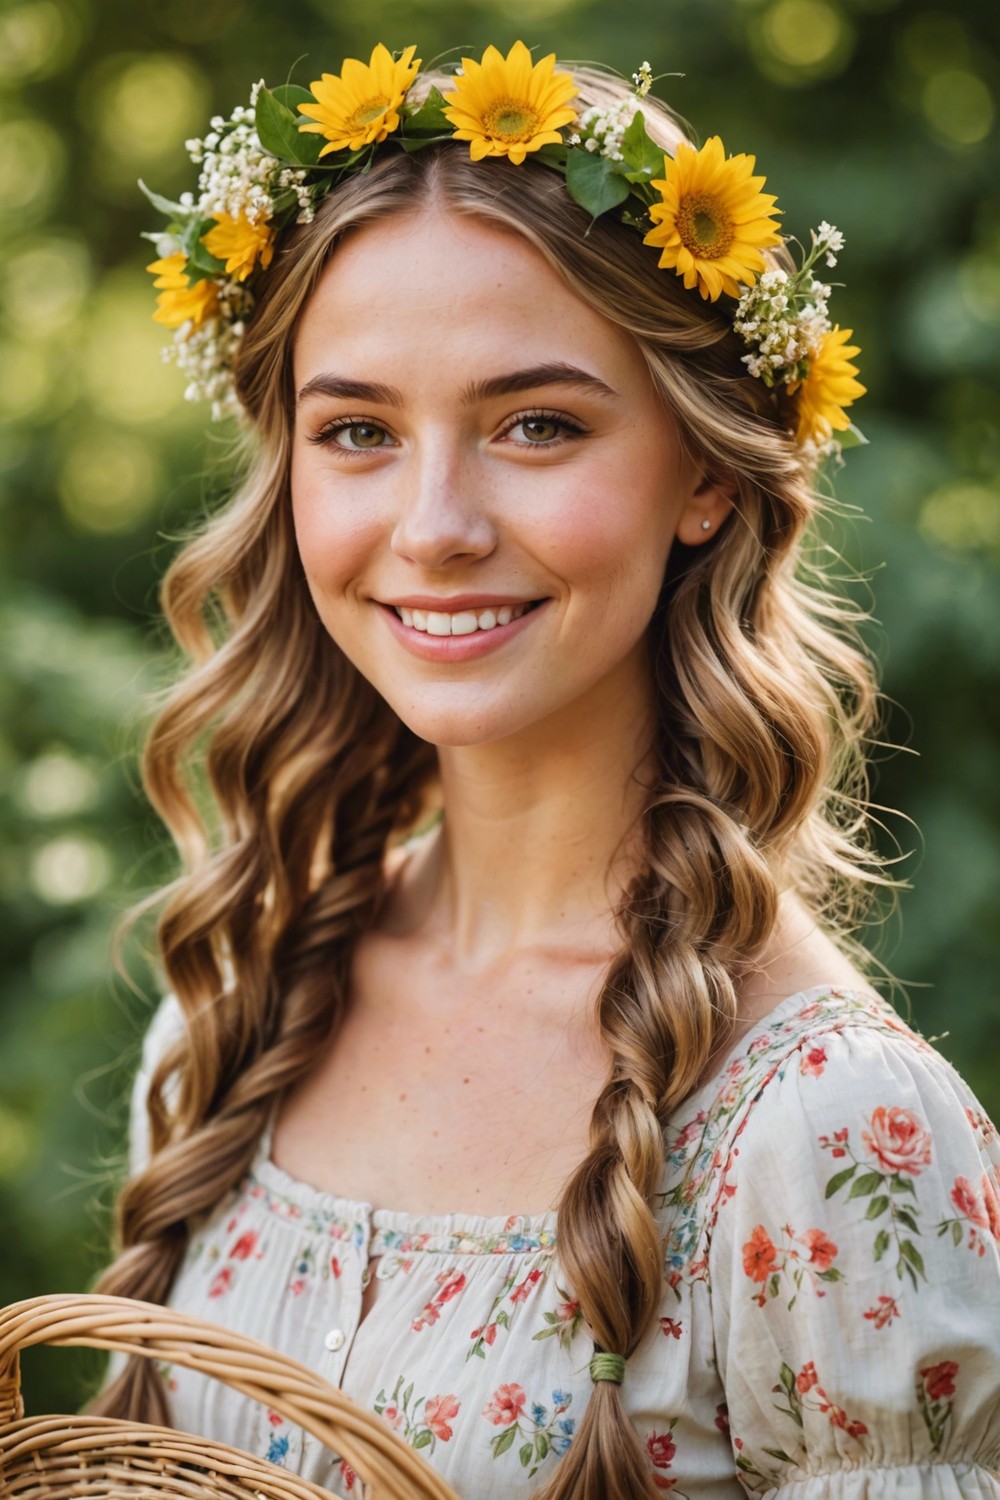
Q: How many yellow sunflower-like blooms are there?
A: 6